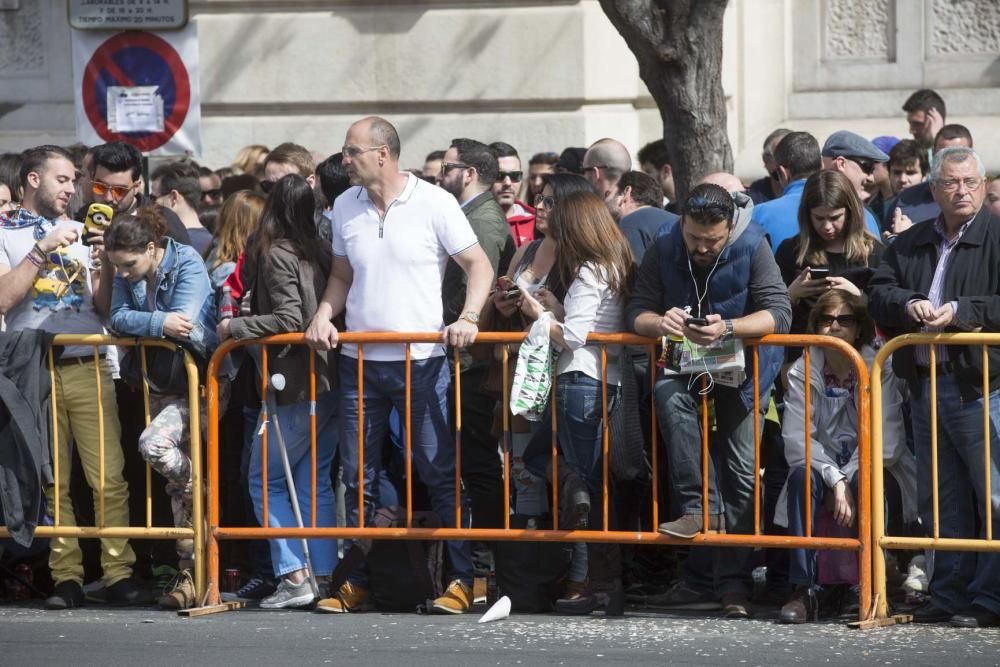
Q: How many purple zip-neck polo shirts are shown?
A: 0